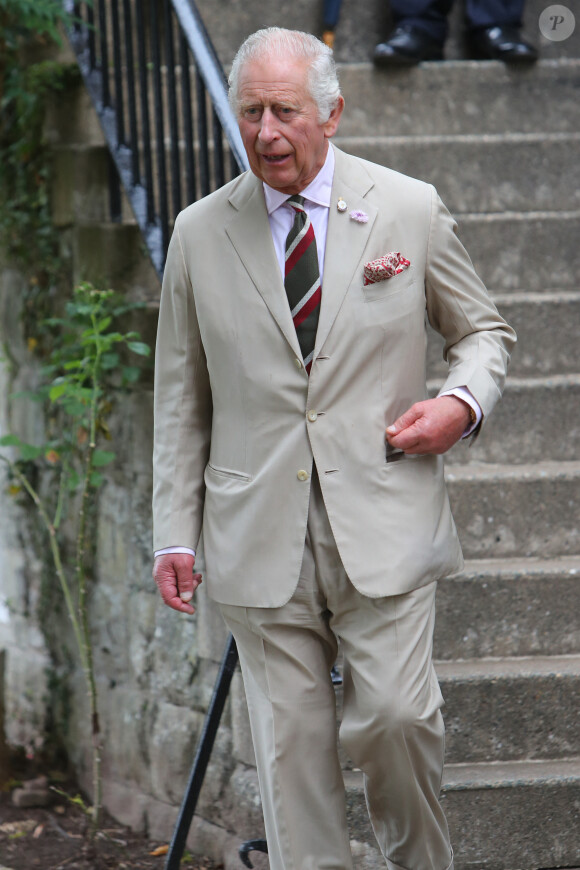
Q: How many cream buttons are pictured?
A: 3